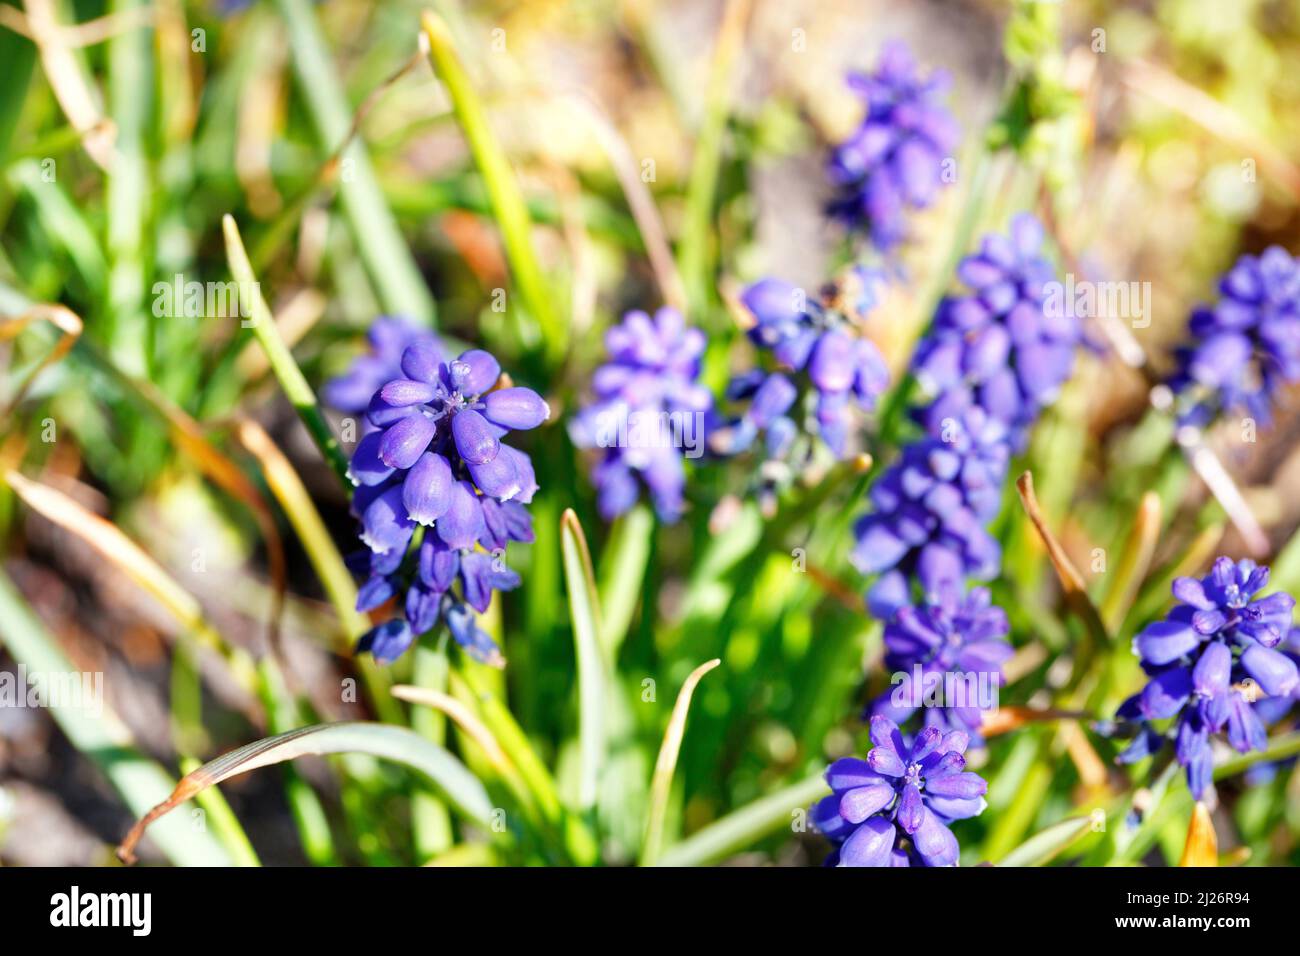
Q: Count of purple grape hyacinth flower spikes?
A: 11